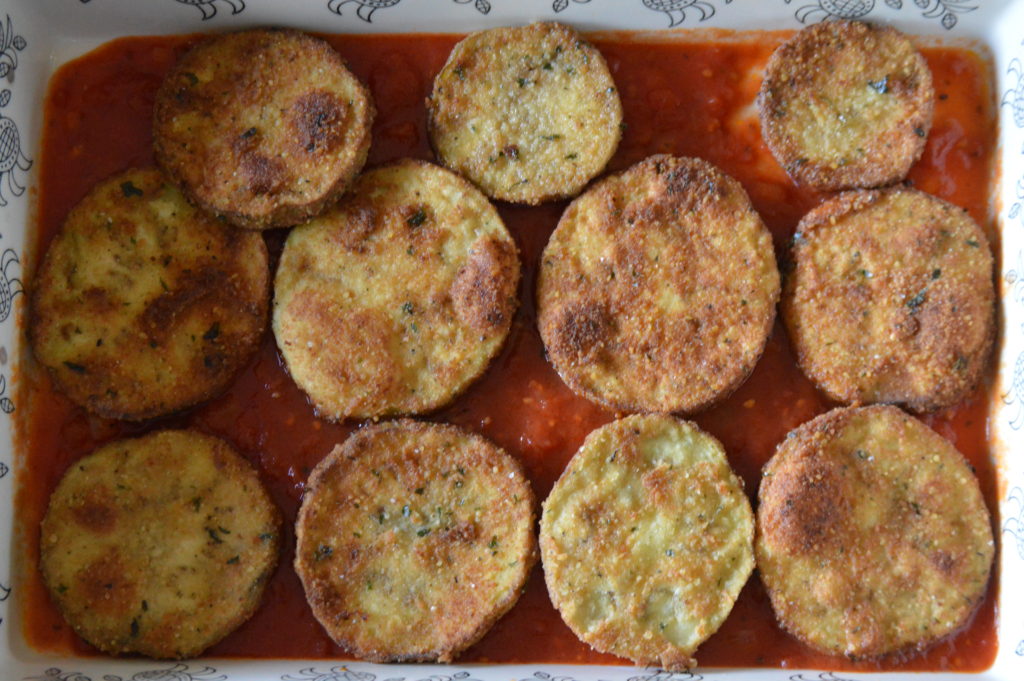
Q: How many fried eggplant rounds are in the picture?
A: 11